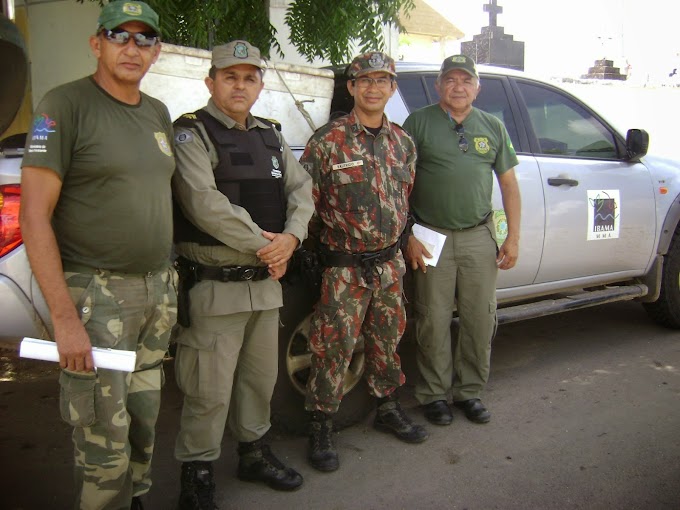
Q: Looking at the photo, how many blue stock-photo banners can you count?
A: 0